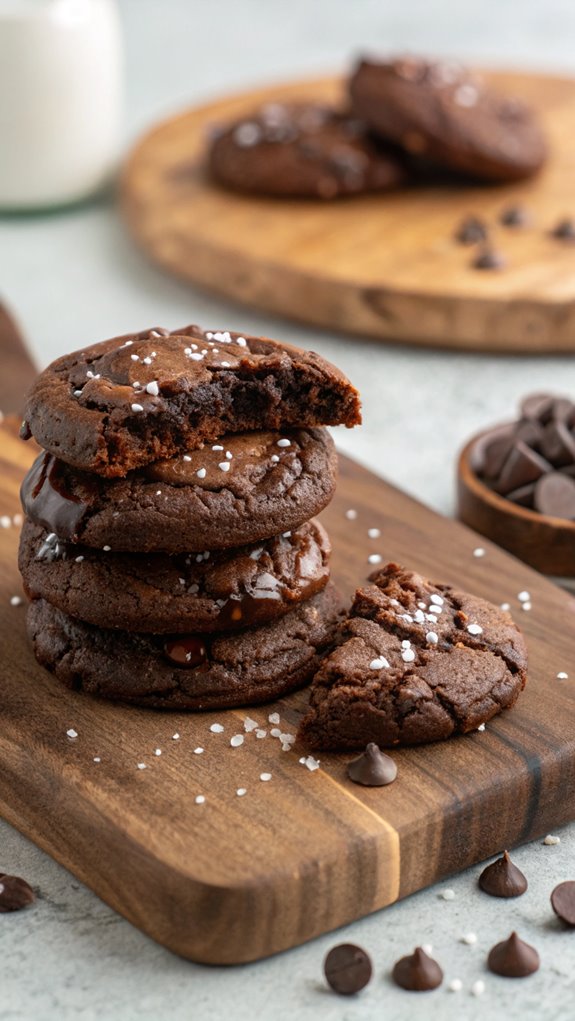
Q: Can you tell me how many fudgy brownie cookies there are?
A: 7